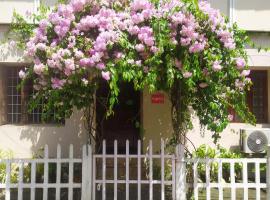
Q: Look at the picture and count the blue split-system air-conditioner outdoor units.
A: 0